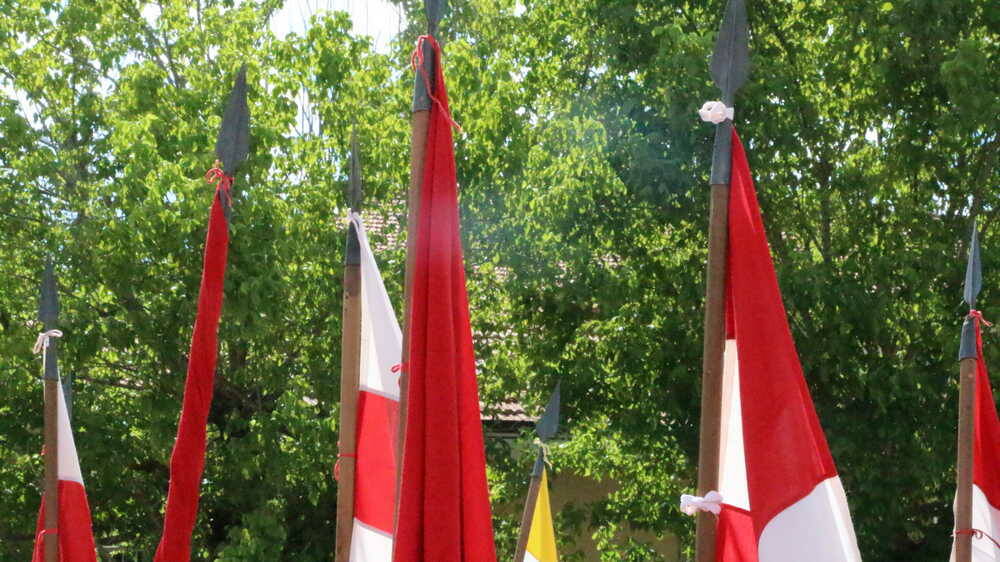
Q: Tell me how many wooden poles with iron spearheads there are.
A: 7